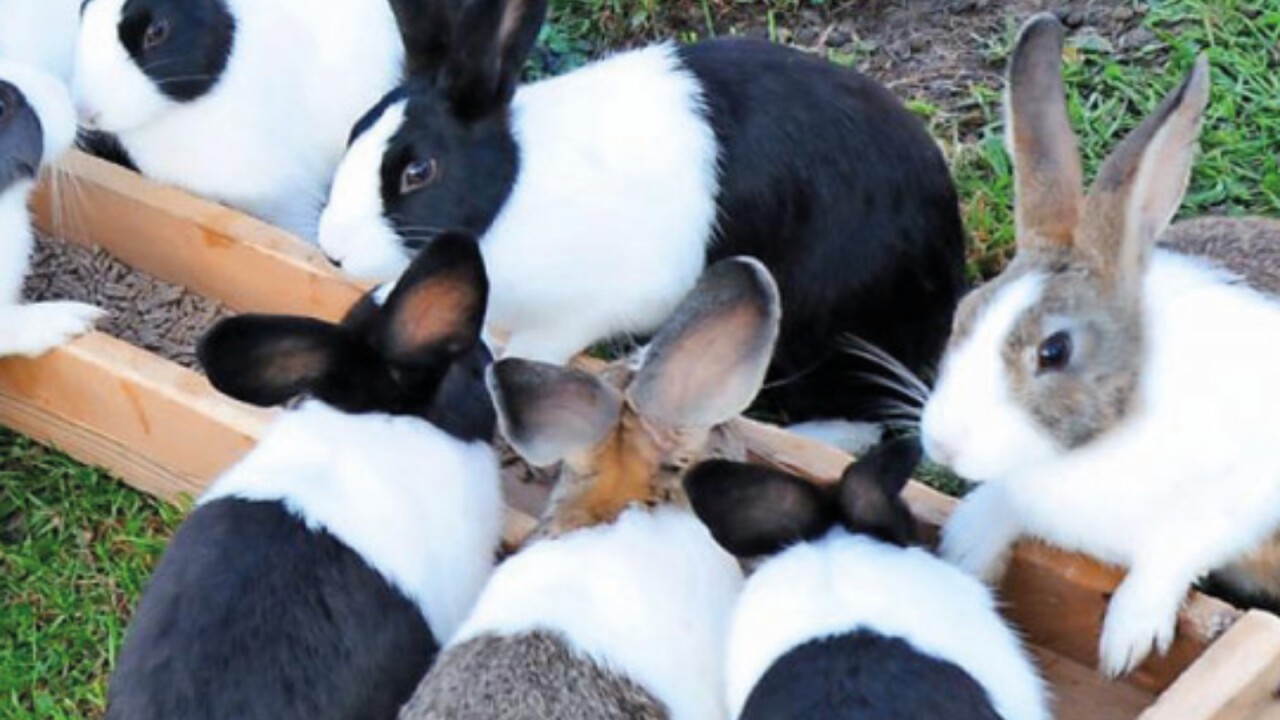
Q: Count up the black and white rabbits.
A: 5